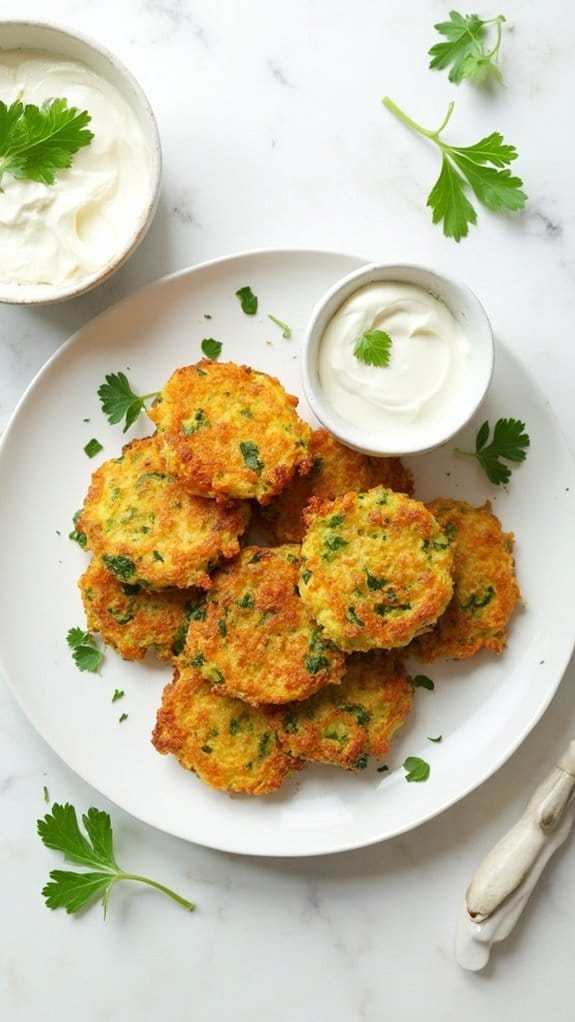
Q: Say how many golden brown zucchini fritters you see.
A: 9